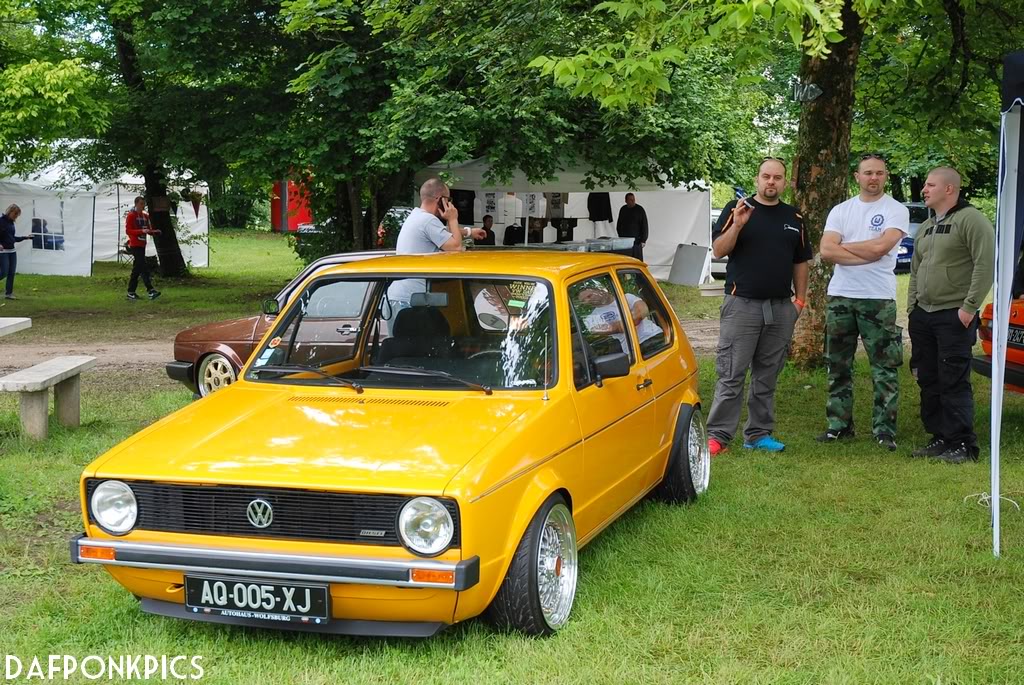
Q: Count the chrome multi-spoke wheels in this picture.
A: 2